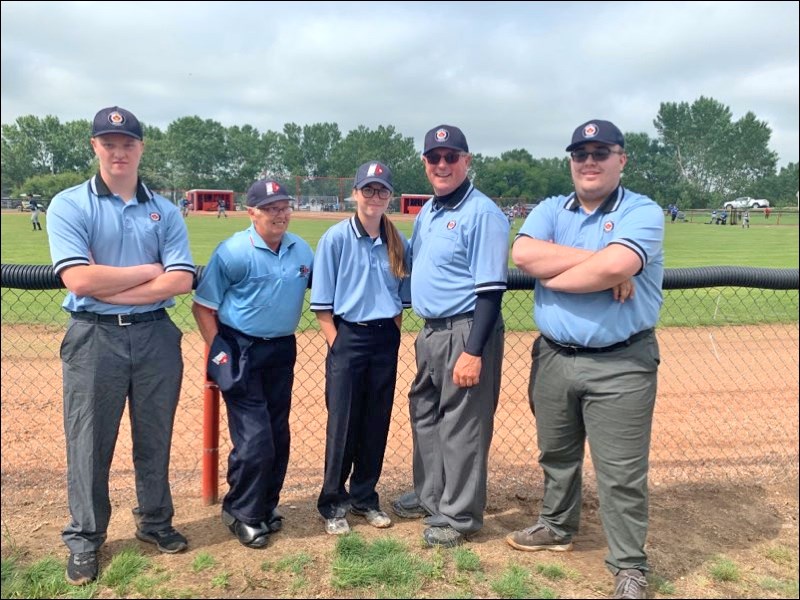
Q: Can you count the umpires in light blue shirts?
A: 5